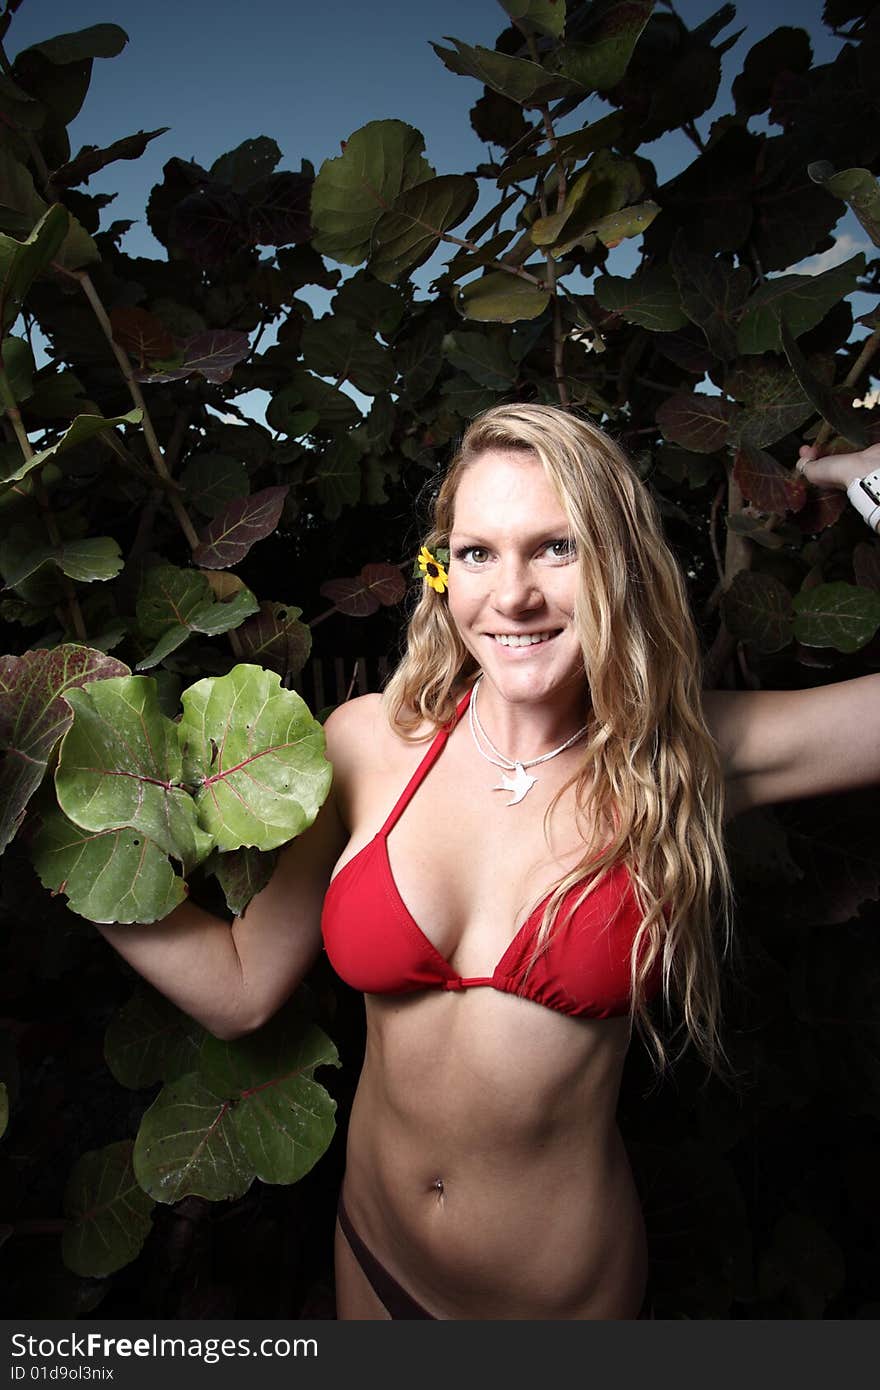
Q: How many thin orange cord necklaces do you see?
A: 0